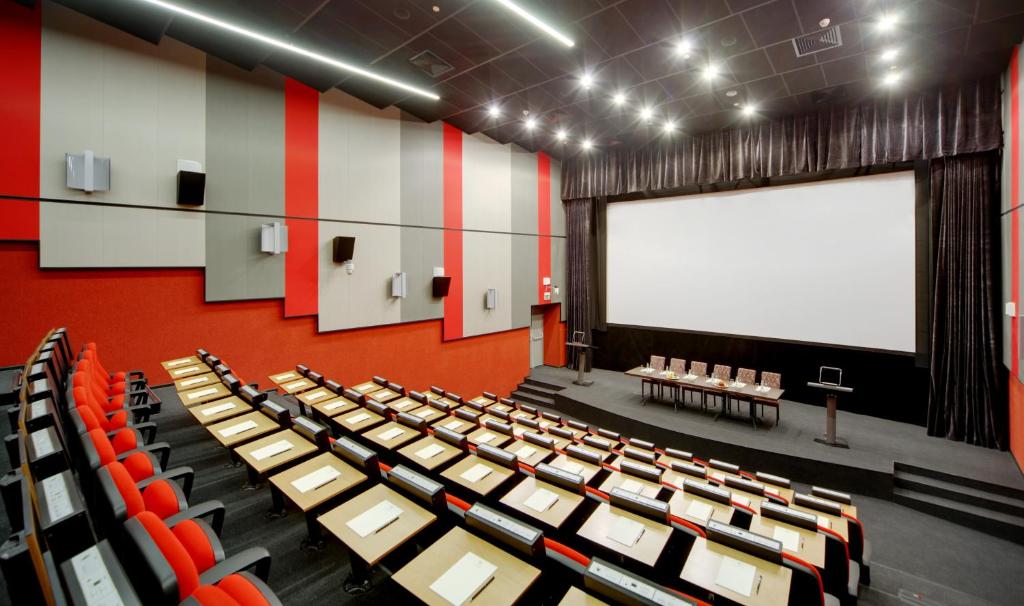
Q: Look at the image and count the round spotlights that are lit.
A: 14